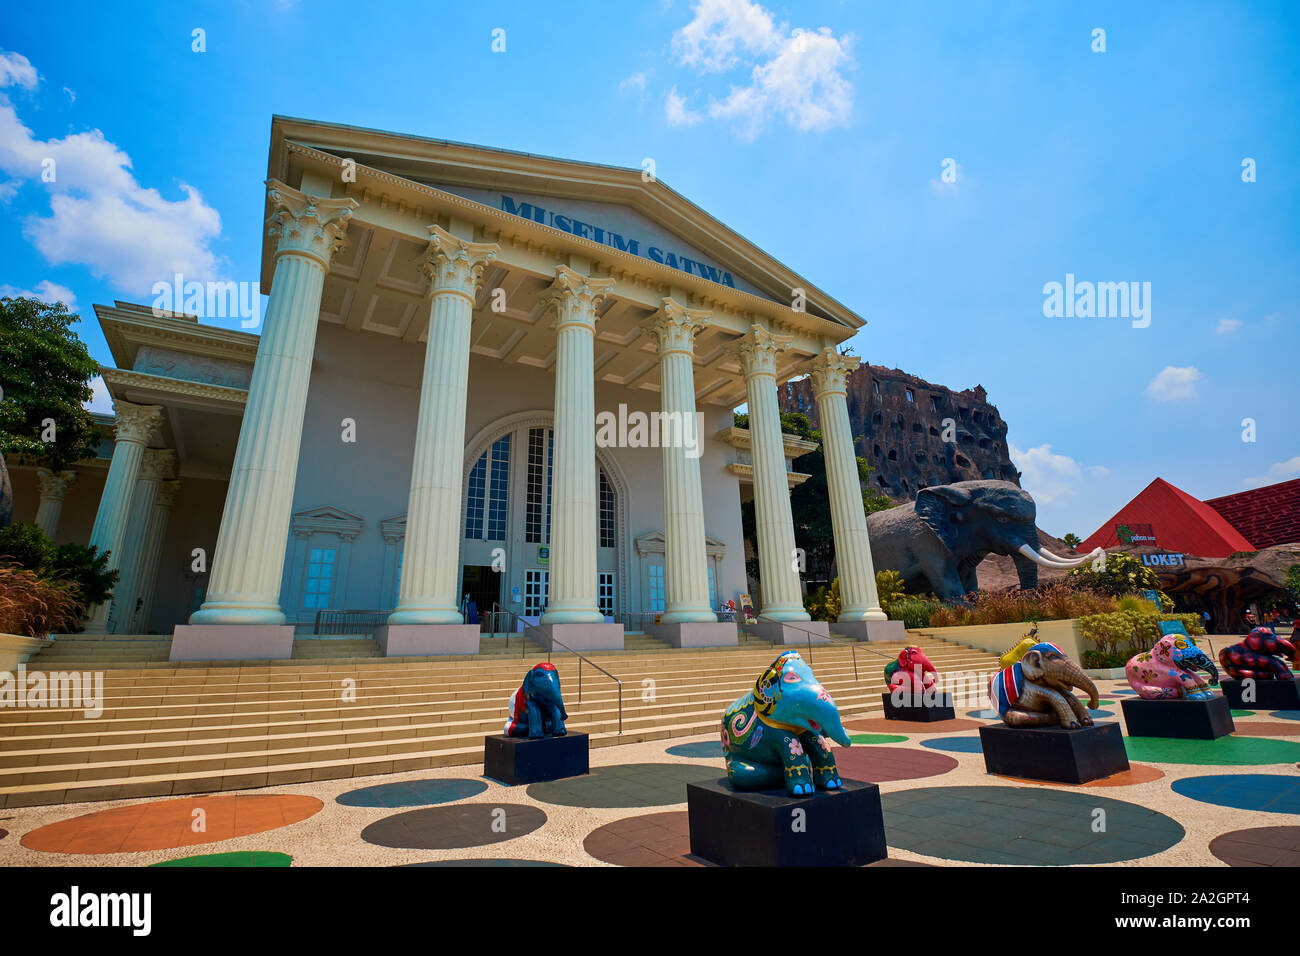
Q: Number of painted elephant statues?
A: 7